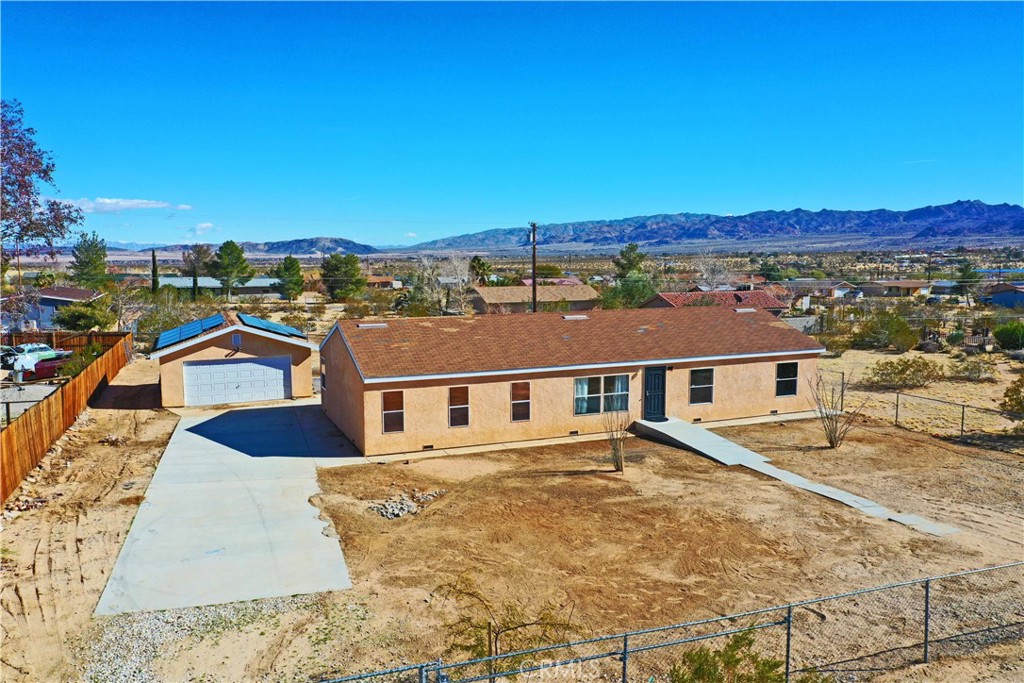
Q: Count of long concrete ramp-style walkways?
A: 1